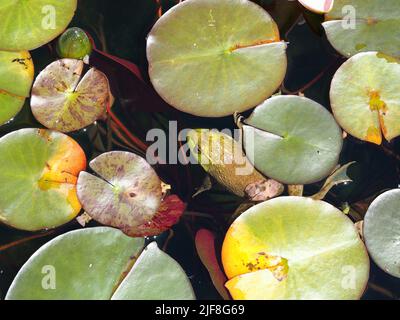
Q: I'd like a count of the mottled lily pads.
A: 2